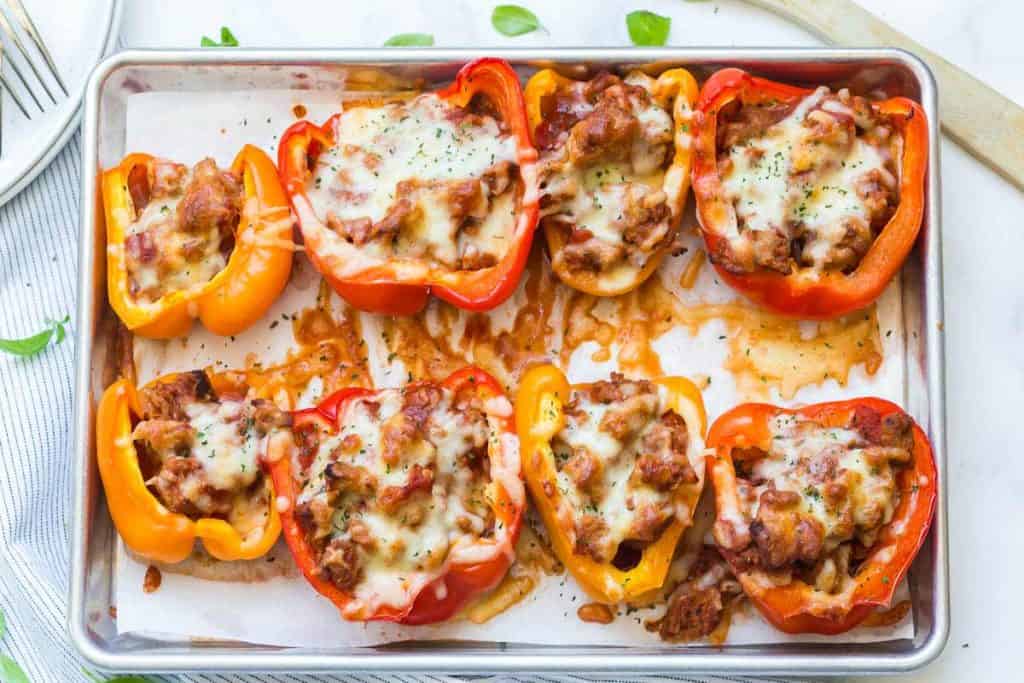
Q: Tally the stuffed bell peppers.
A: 8